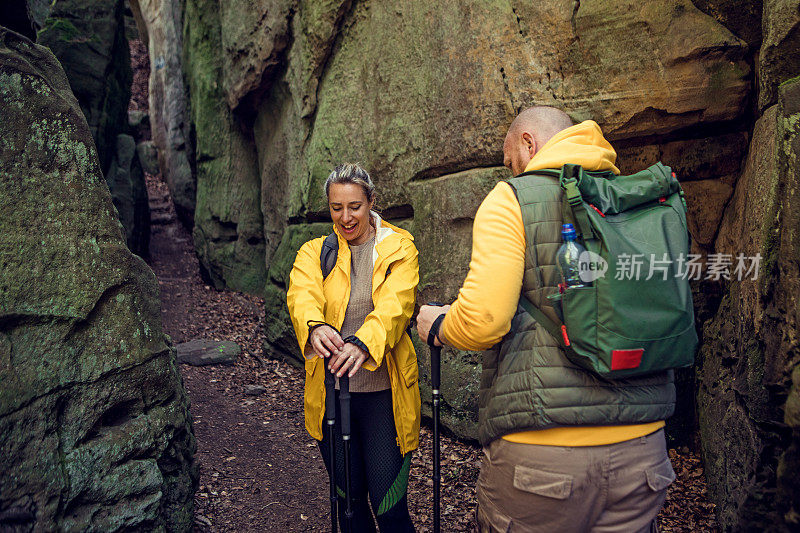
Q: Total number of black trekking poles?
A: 3